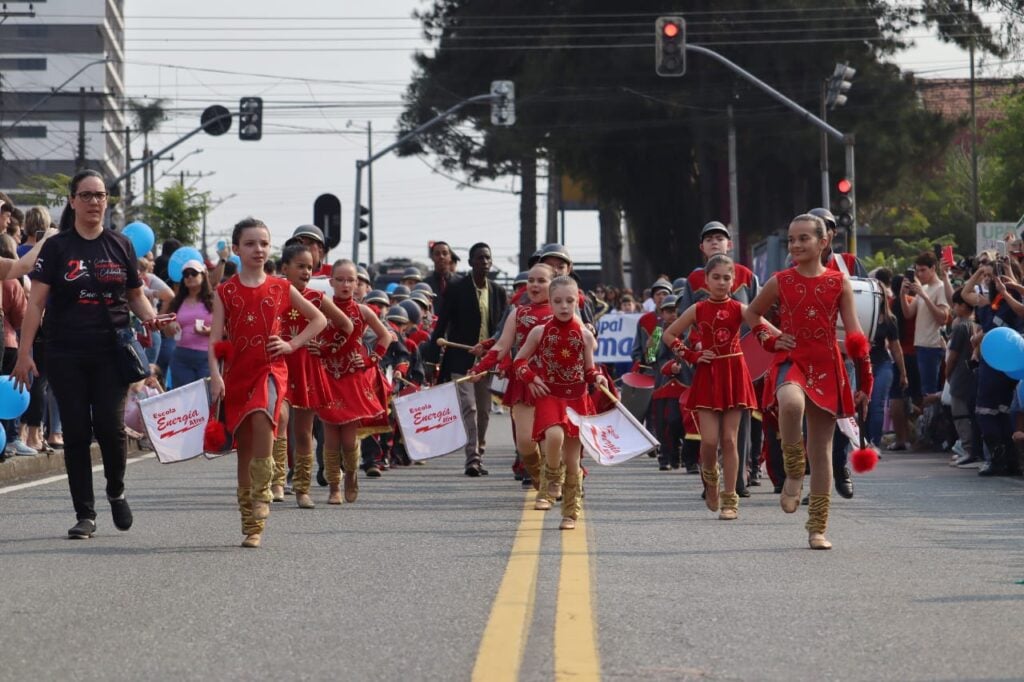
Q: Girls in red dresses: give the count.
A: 7